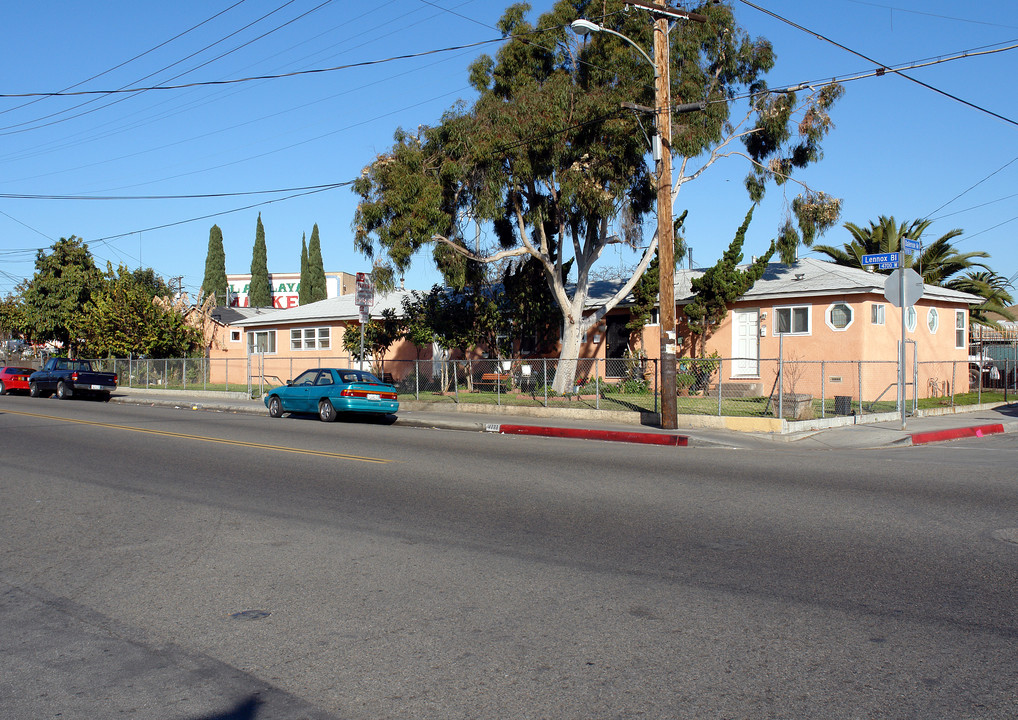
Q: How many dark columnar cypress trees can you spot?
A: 4